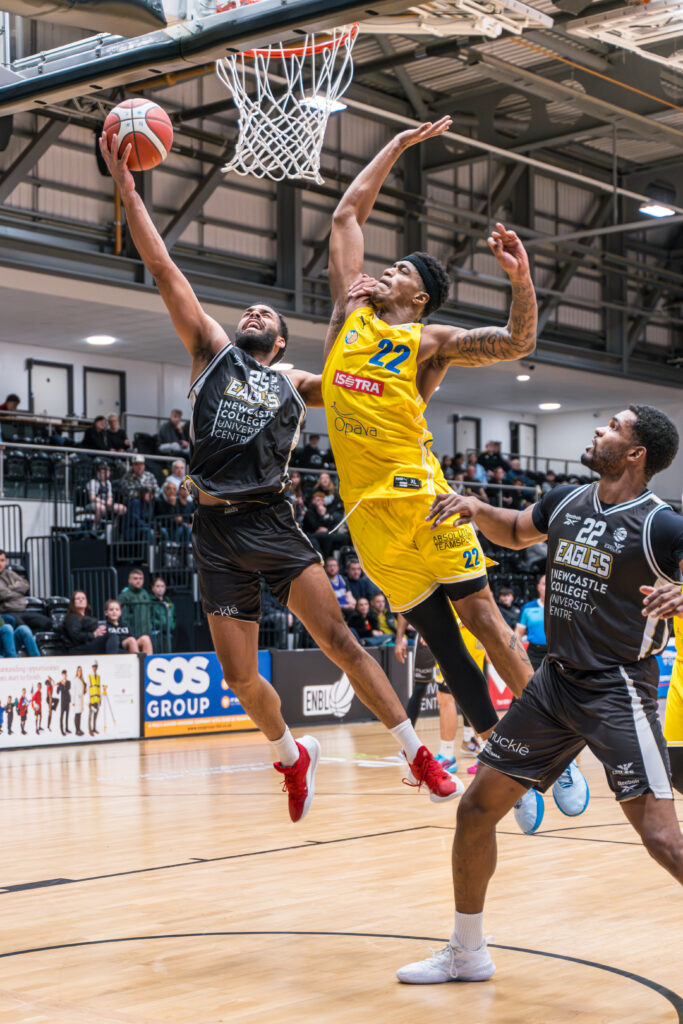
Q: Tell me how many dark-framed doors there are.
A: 4